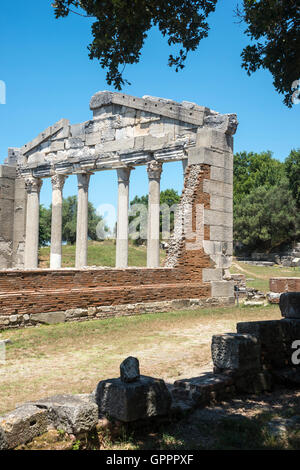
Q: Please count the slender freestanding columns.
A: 5